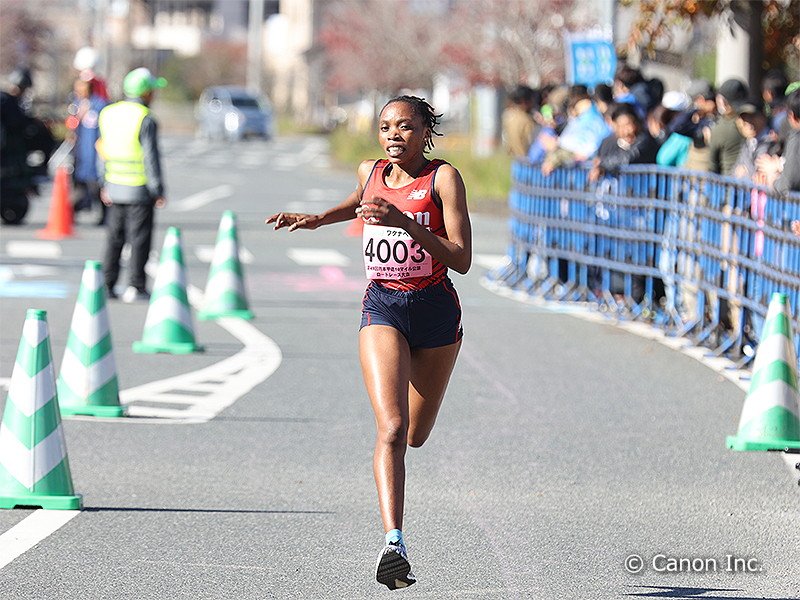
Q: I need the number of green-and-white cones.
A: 5